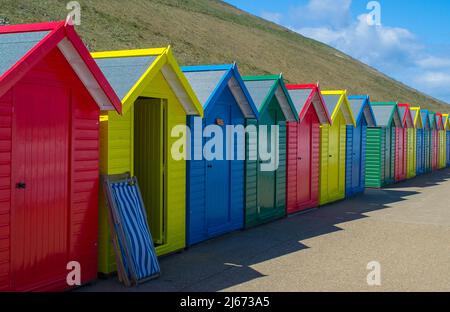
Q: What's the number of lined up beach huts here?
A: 15